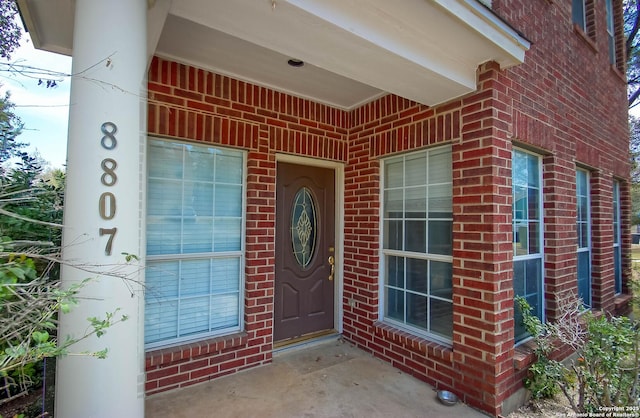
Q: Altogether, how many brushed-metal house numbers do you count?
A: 4